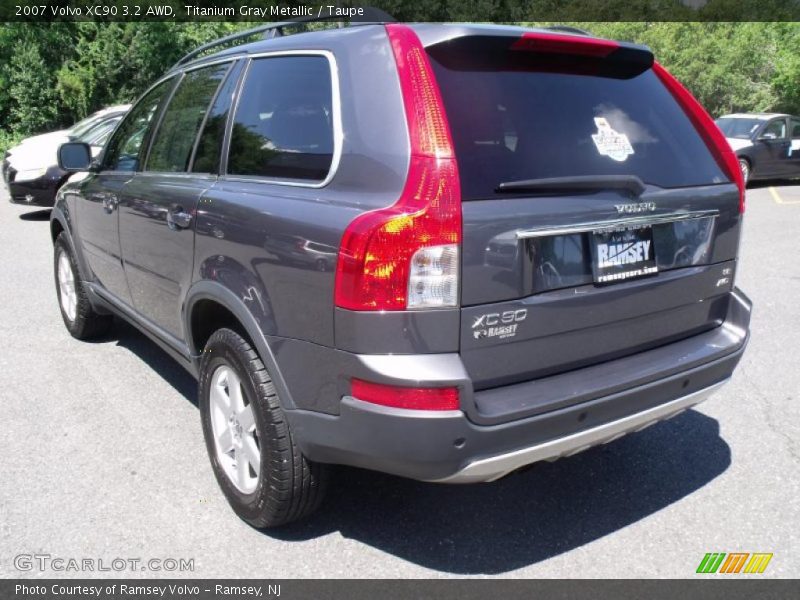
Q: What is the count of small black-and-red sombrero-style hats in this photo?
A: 0